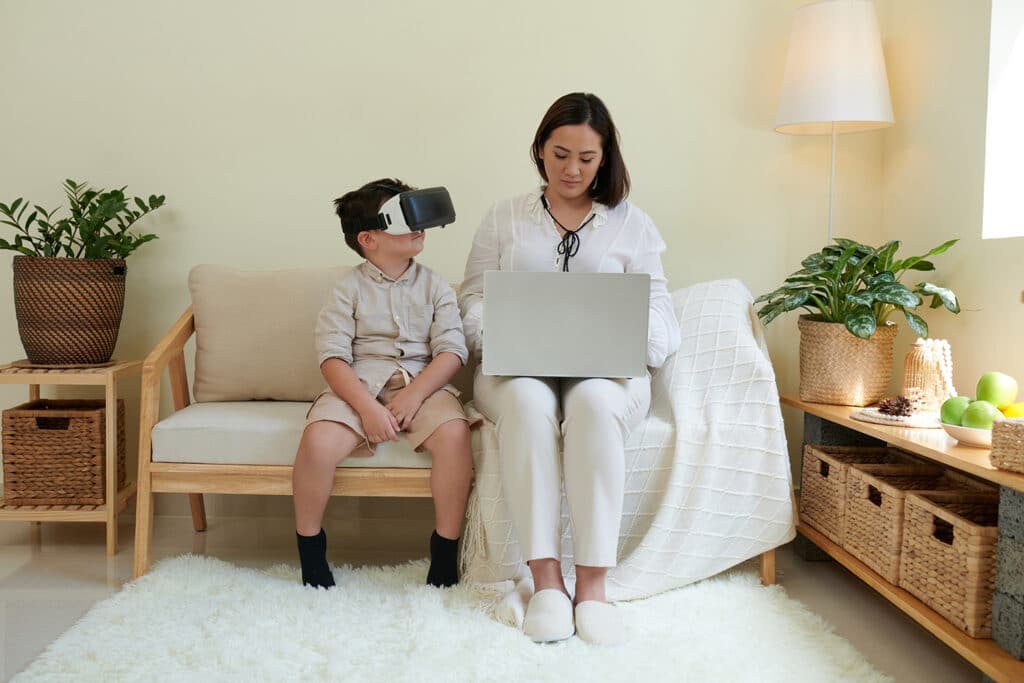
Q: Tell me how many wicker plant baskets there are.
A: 2